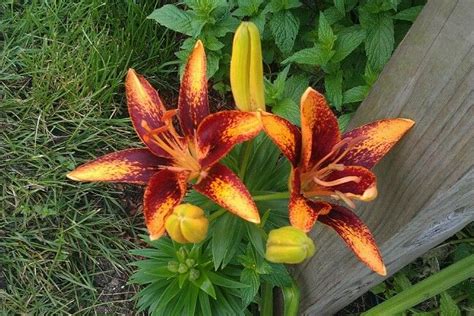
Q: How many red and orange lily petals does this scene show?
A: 12